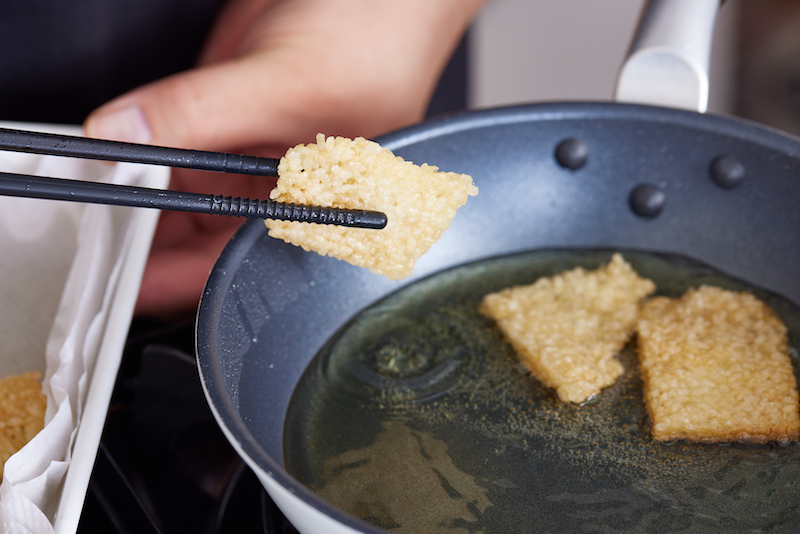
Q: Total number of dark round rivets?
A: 3